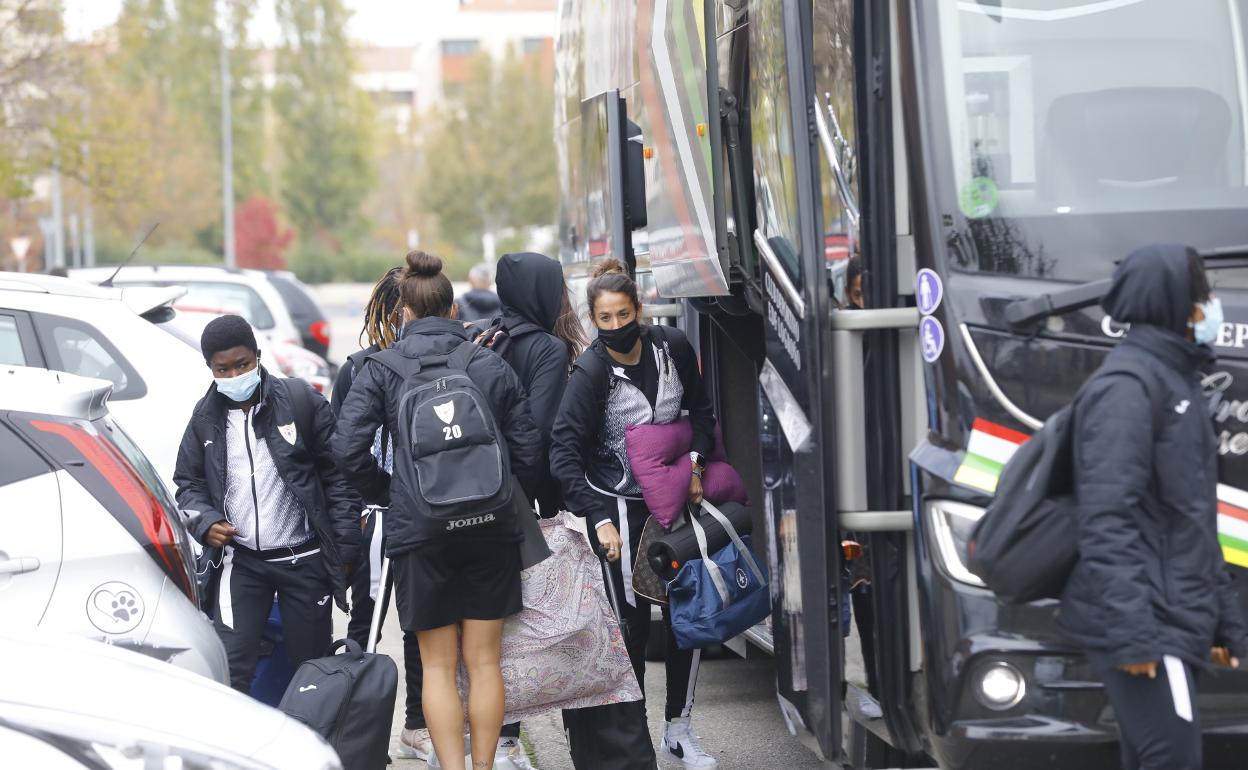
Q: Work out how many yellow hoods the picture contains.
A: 0